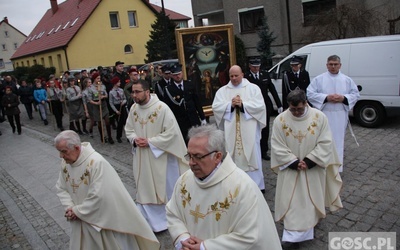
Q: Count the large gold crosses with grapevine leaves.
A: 4